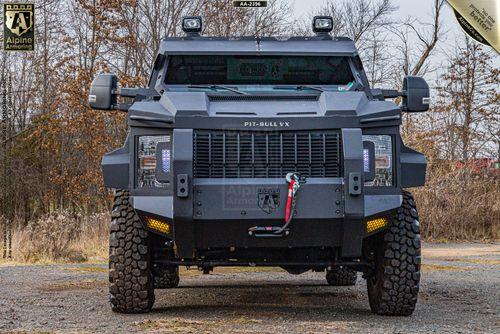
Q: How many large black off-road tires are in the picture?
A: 4